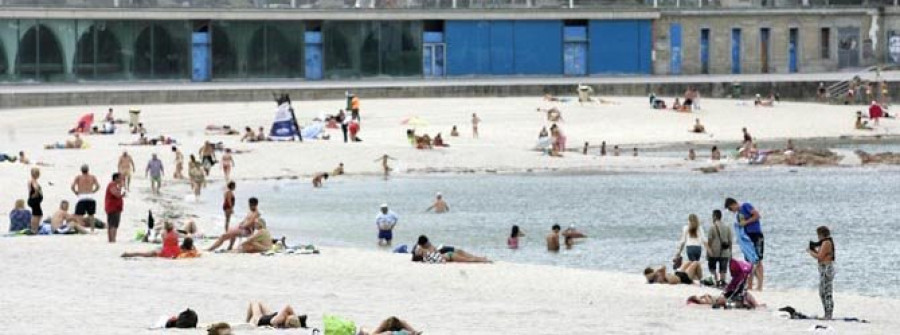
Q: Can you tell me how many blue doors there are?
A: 8